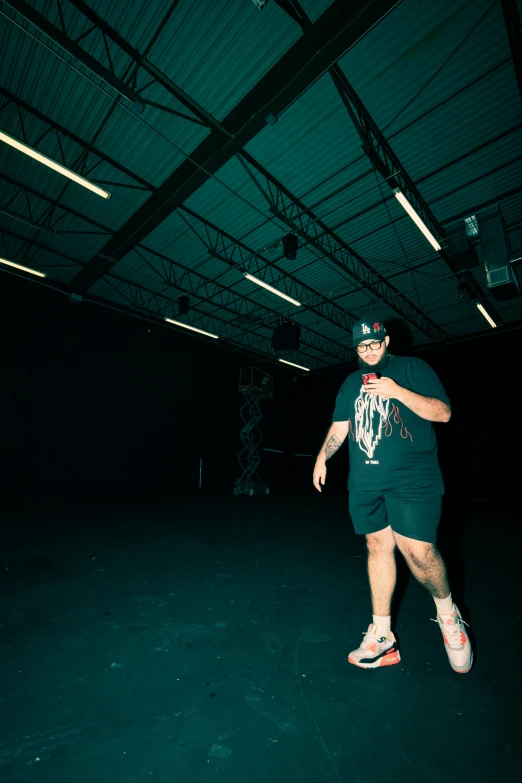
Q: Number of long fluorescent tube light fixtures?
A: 7